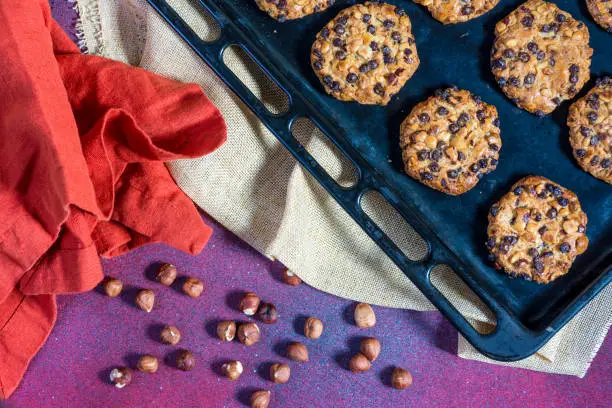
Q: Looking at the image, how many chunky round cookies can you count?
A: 8